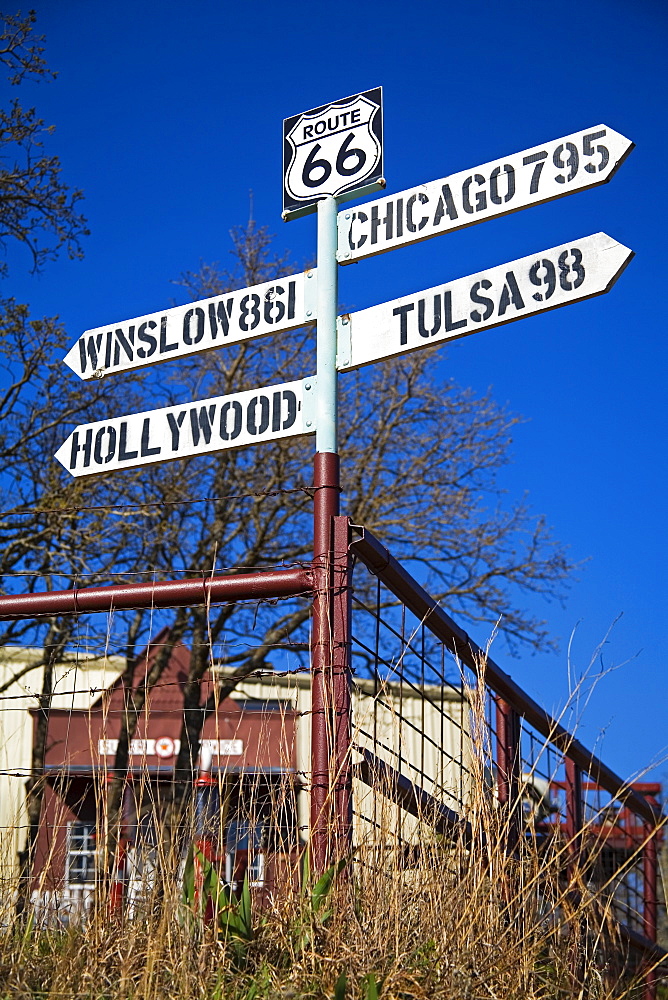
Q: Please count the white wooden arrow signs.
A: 4